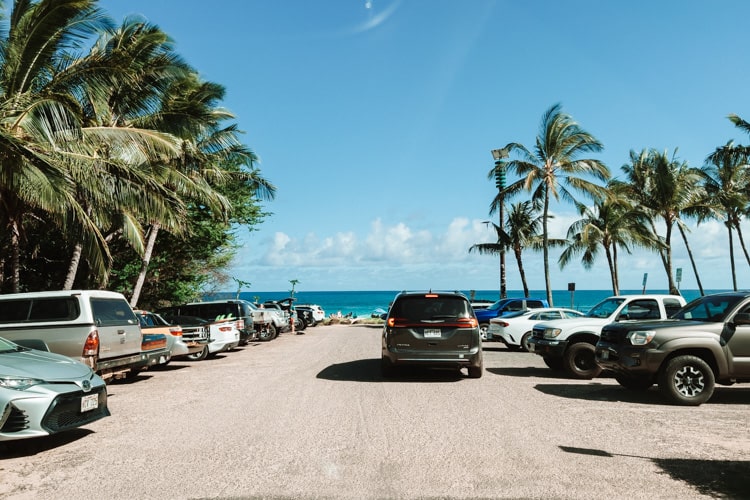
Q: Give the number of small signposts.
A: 3